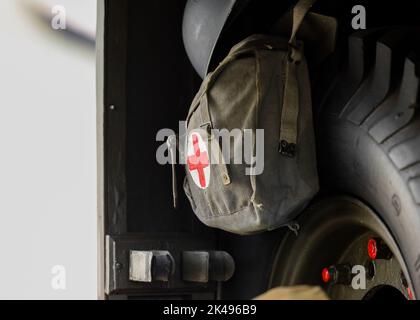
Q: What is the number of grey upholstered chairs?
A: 0